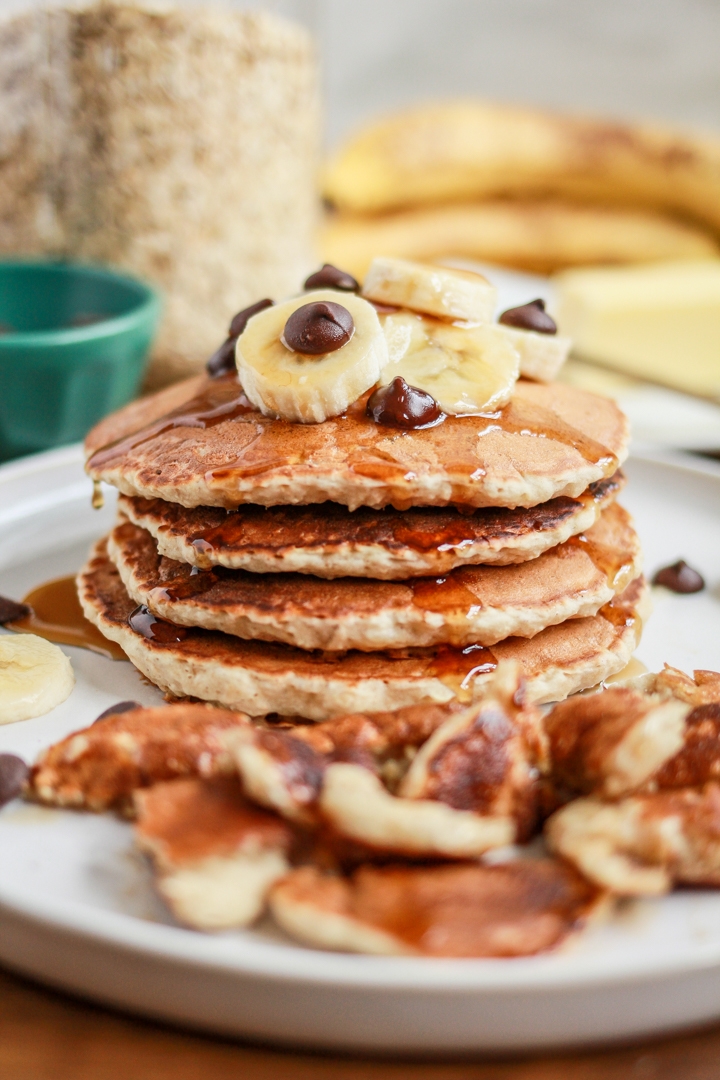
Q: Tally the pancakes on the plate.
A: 4